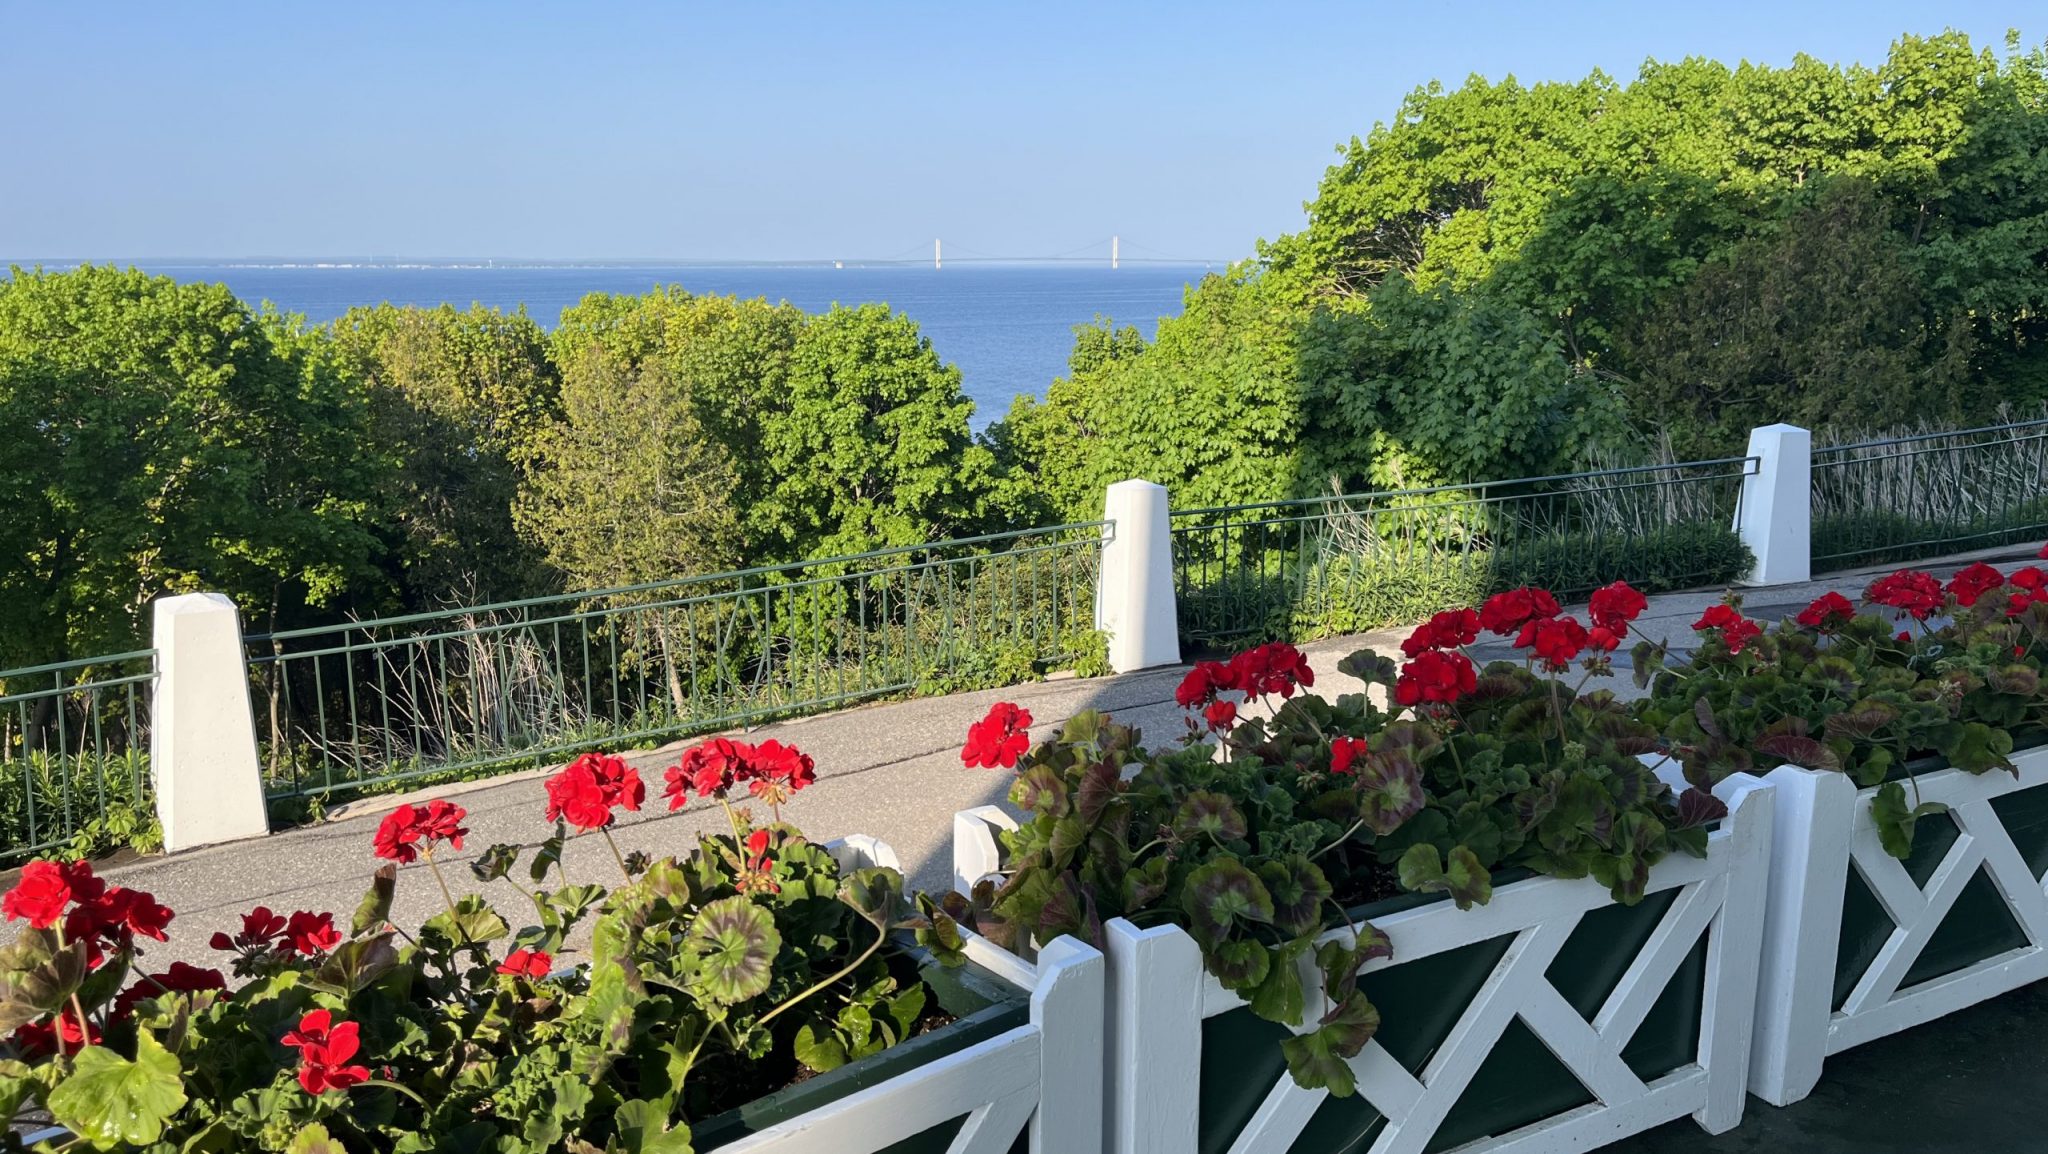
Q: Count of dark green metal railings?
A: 4